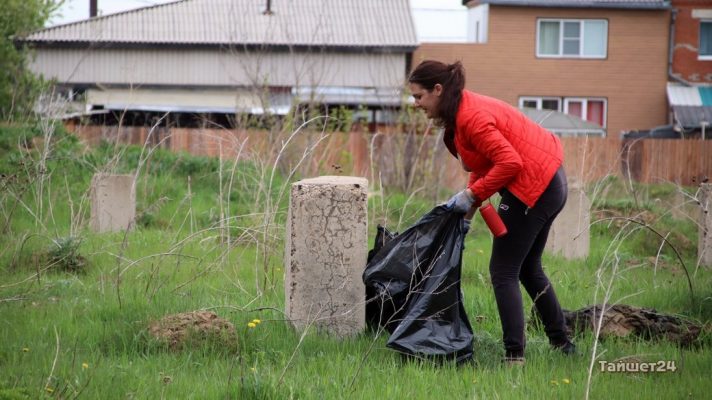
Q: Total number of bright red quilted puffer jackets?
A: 1